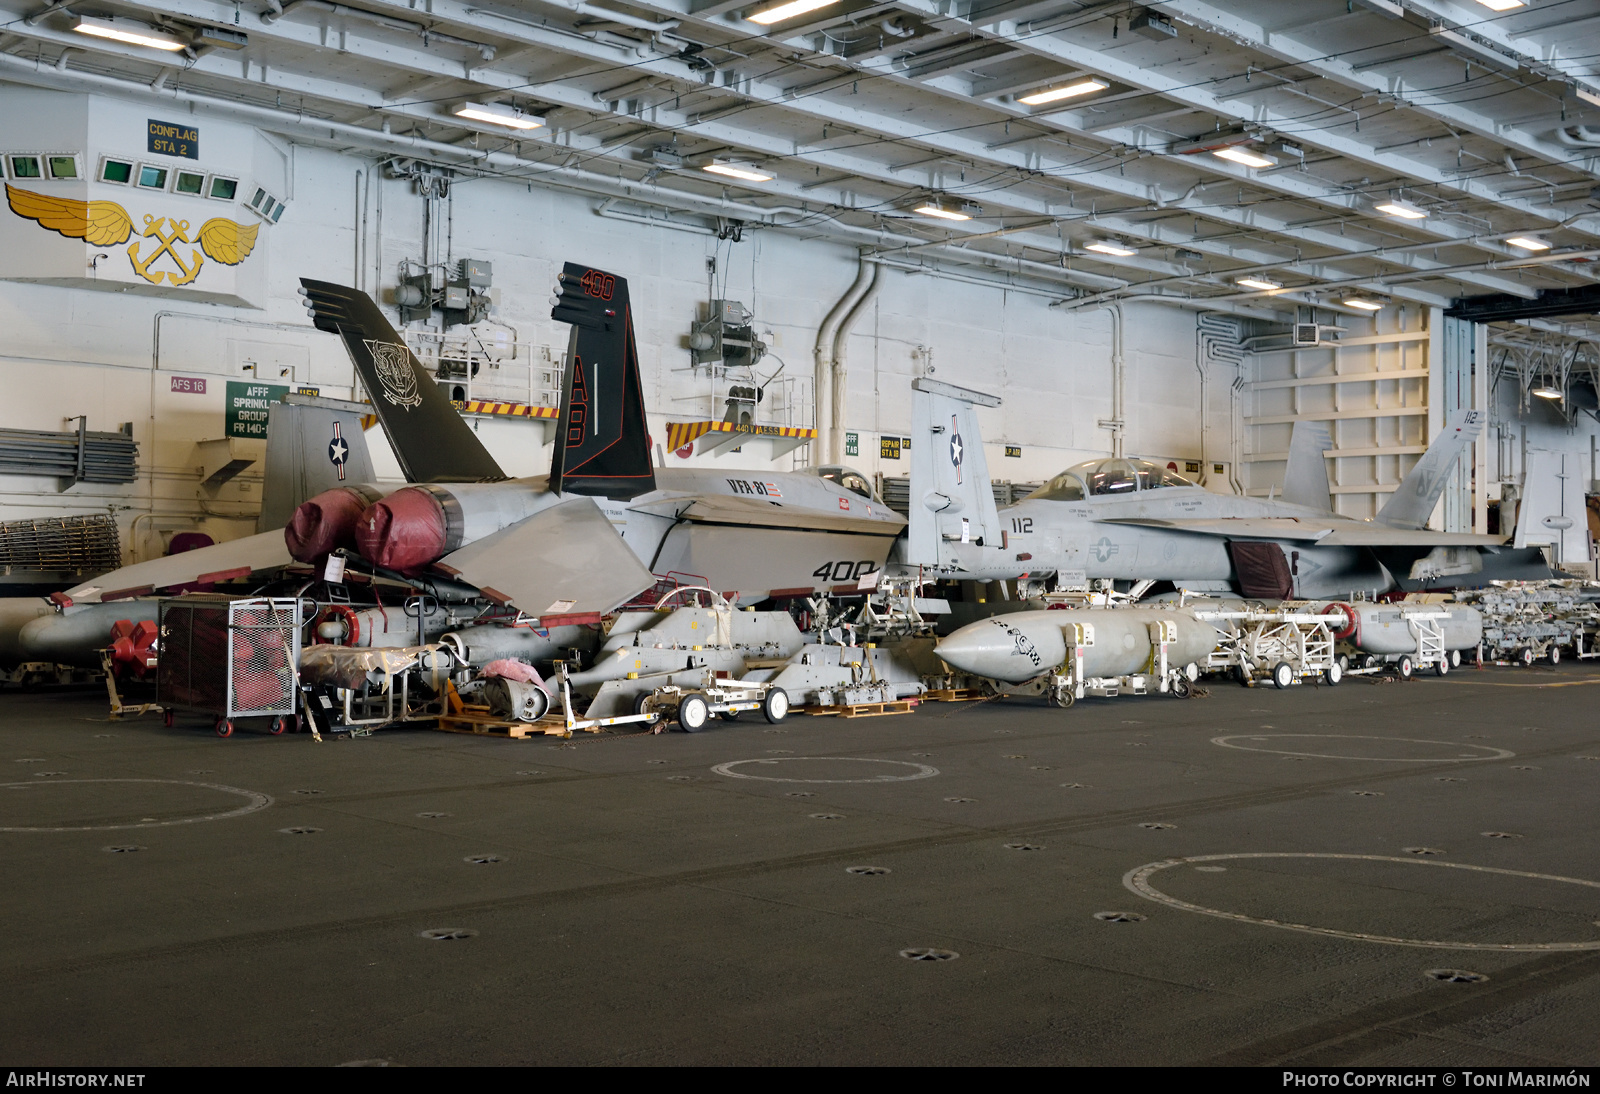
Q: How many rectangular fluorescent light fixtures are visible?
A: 14